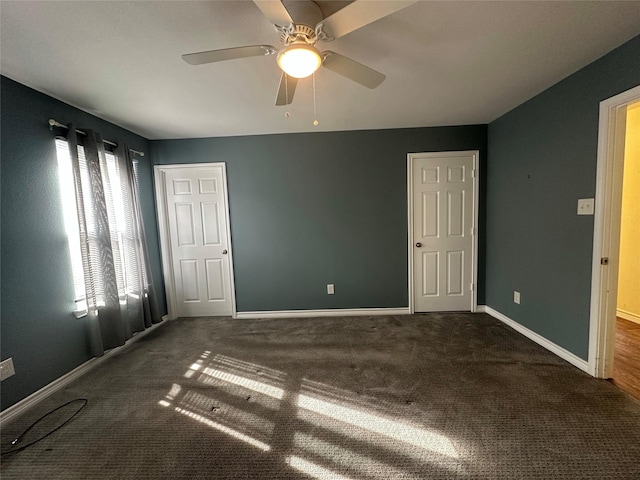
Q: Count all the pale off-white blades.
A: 5